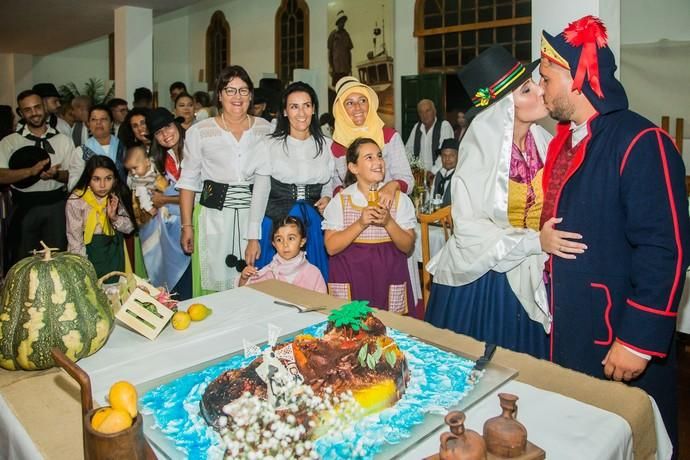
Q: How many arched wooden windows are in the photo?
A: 3